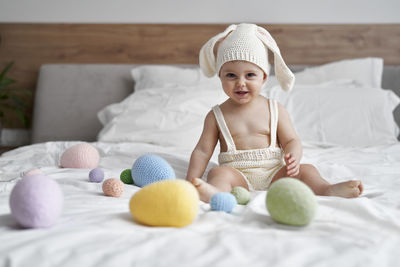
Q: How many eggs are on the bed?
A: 11